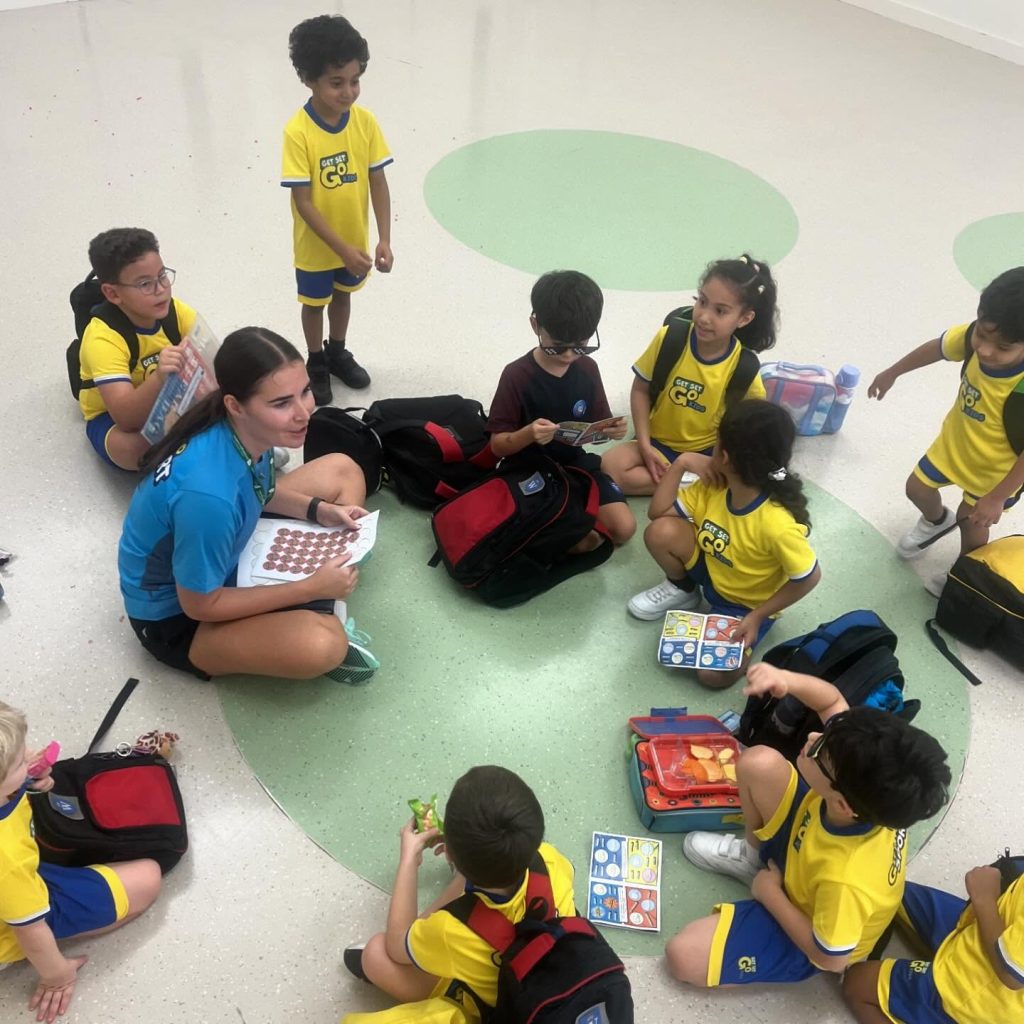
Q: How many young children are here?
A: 10